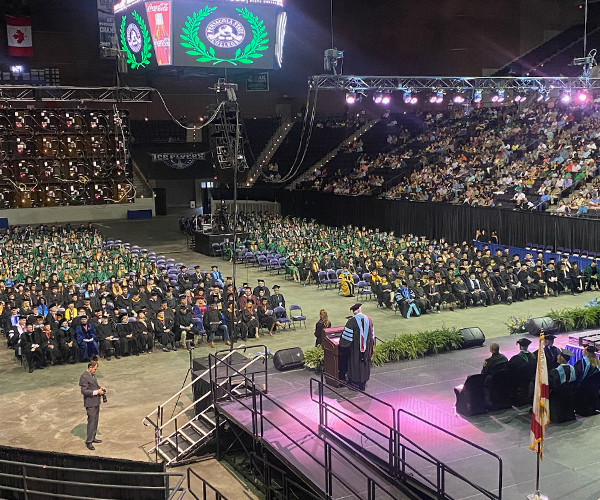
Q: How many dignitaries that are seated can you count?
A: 5